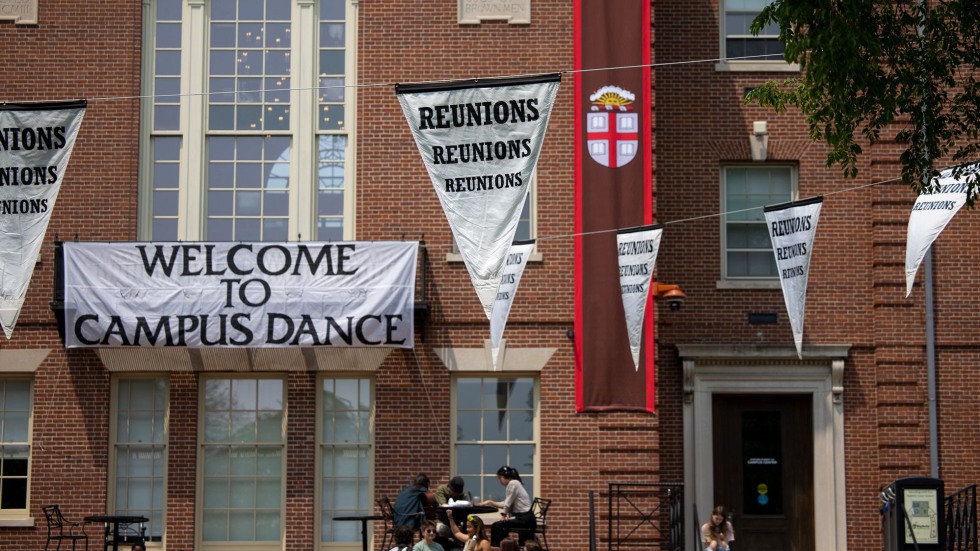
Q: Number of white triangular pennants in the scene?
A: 6